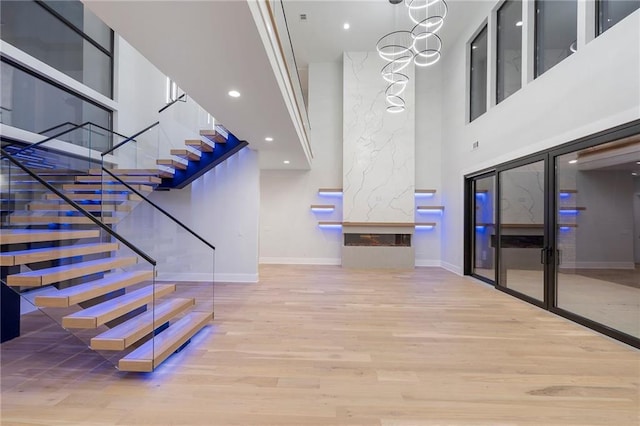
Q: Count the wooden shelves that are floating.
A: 6